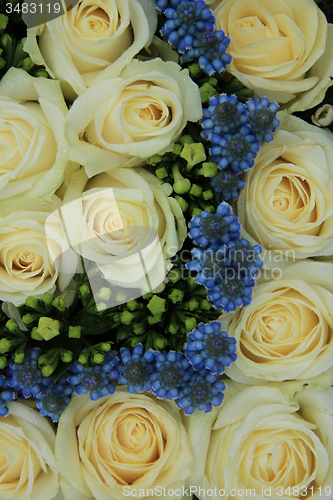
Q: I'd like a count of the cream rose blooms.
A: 11